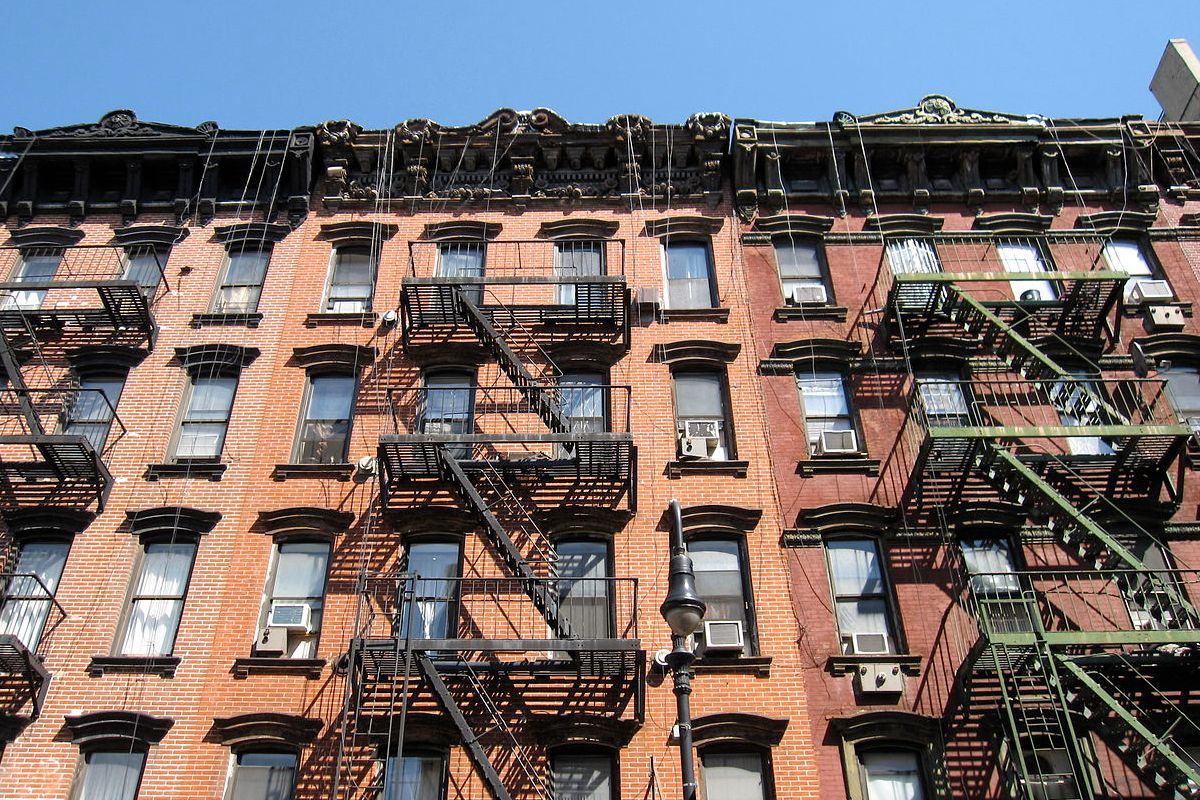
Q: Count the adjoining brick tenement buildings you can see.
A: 3